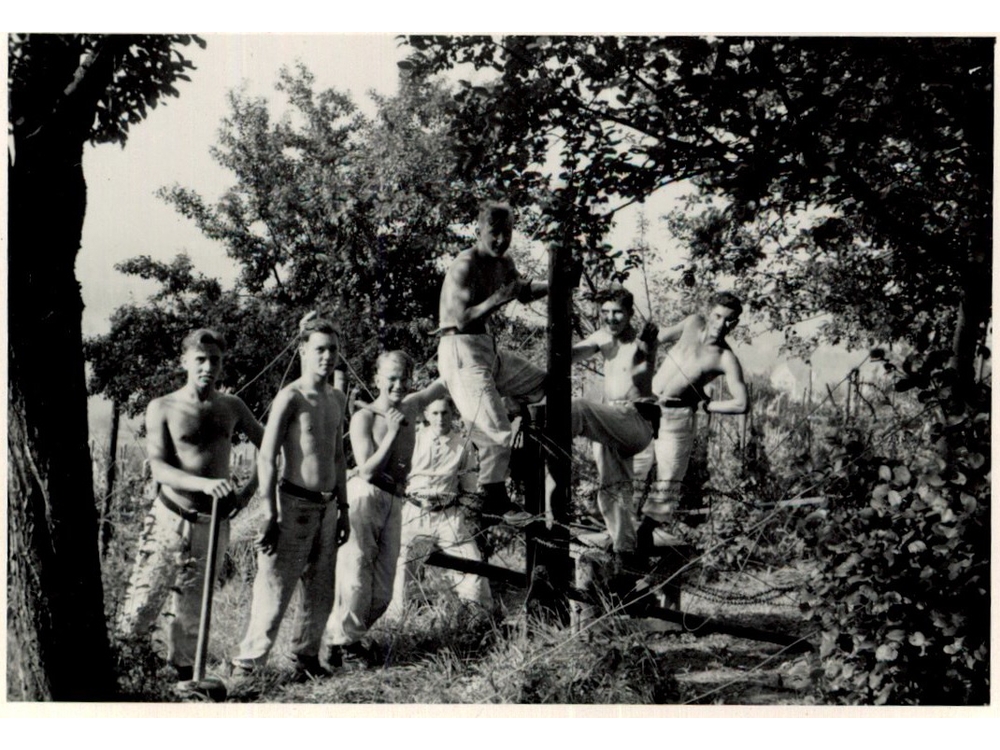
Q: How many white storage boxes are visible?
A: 0